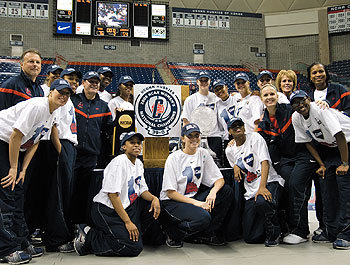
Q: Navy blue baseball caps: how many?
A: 14